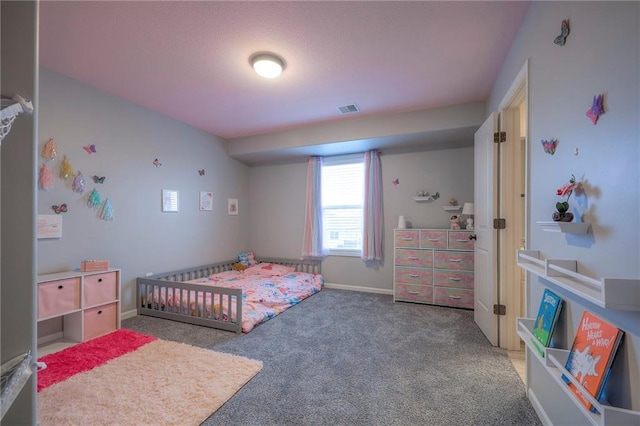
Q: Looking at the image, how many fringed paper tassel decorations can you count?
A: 6